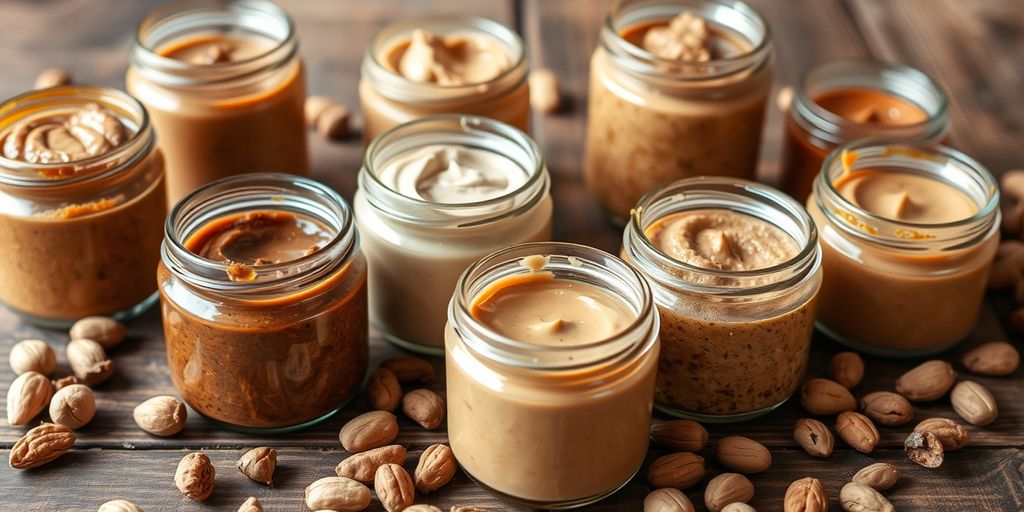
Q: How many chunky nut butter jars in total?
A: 4